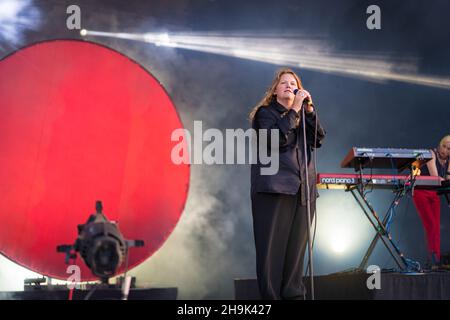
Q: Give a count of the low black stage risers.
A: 2